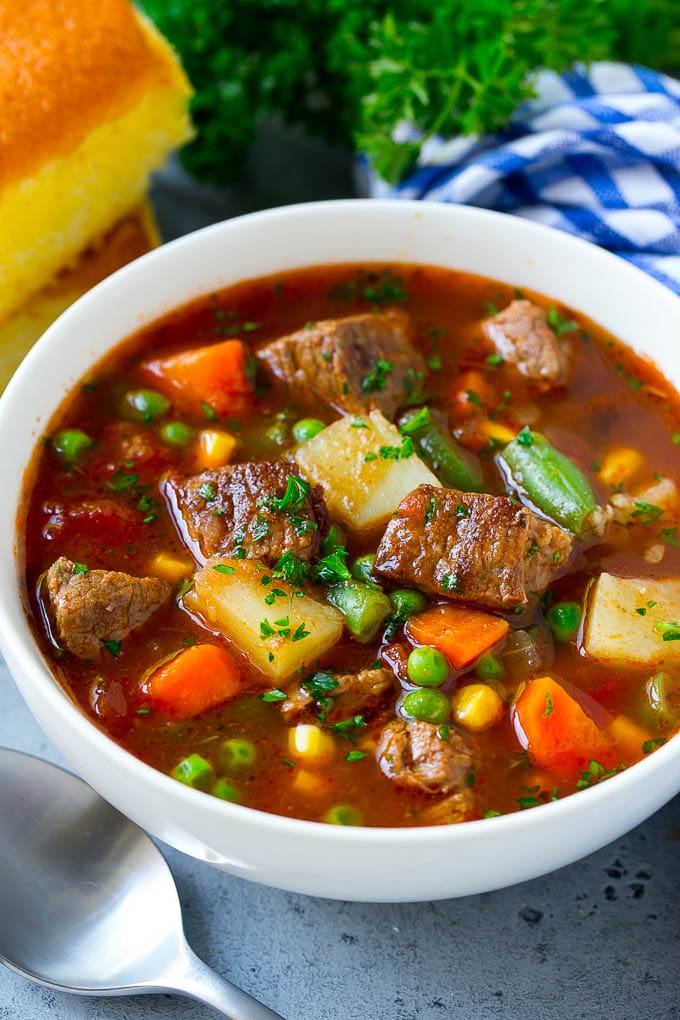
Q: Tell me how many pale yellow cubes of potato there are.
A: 3